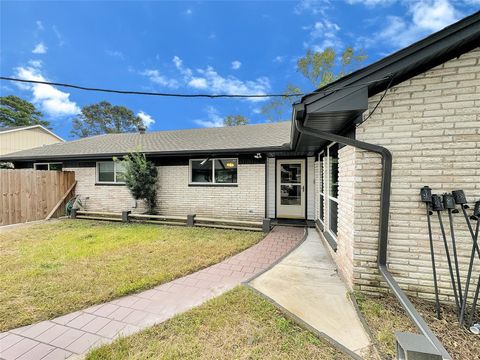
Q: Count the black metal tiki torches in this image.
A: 5